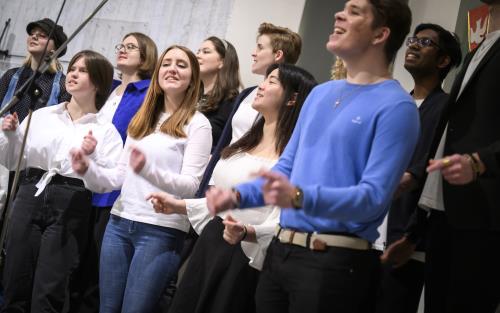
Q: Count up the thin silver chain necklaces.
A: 1